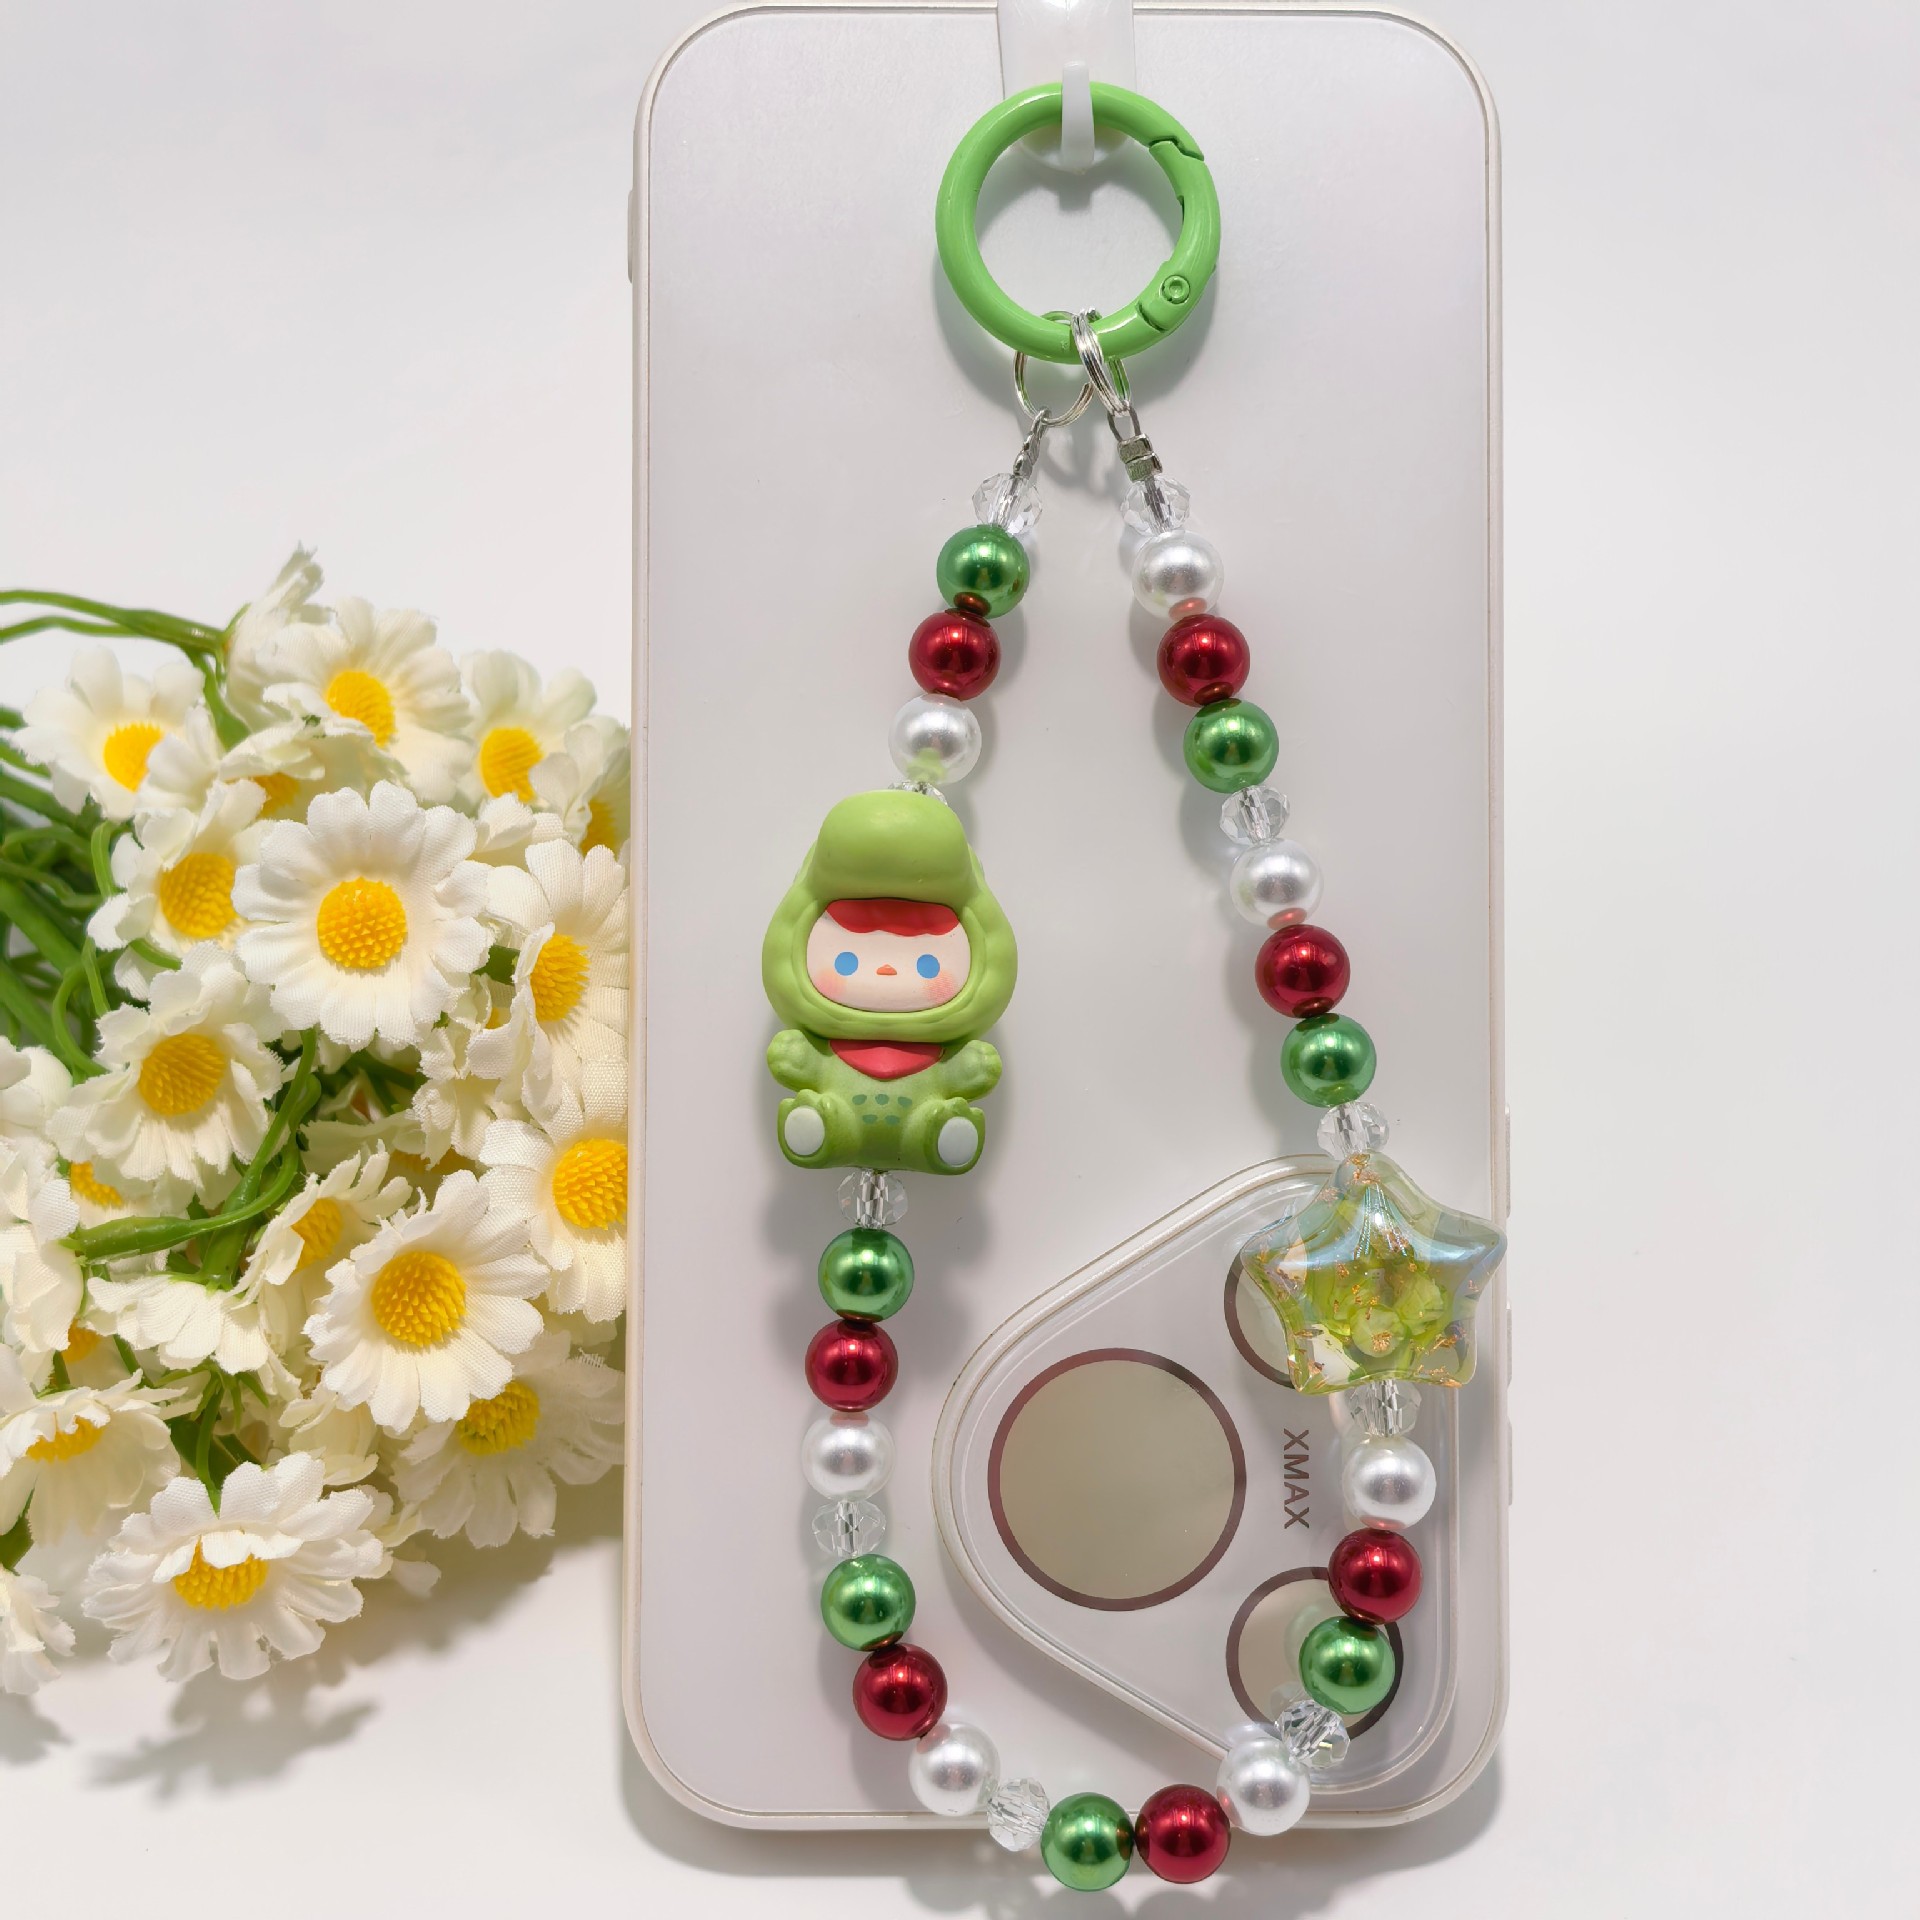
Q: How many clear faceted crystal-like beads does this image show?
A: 10